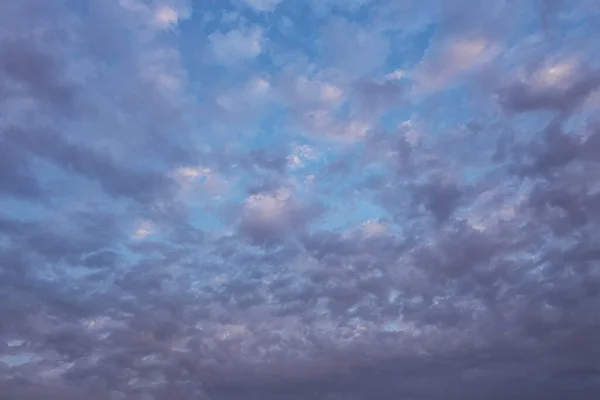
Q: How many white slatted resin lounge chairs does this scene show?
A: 0